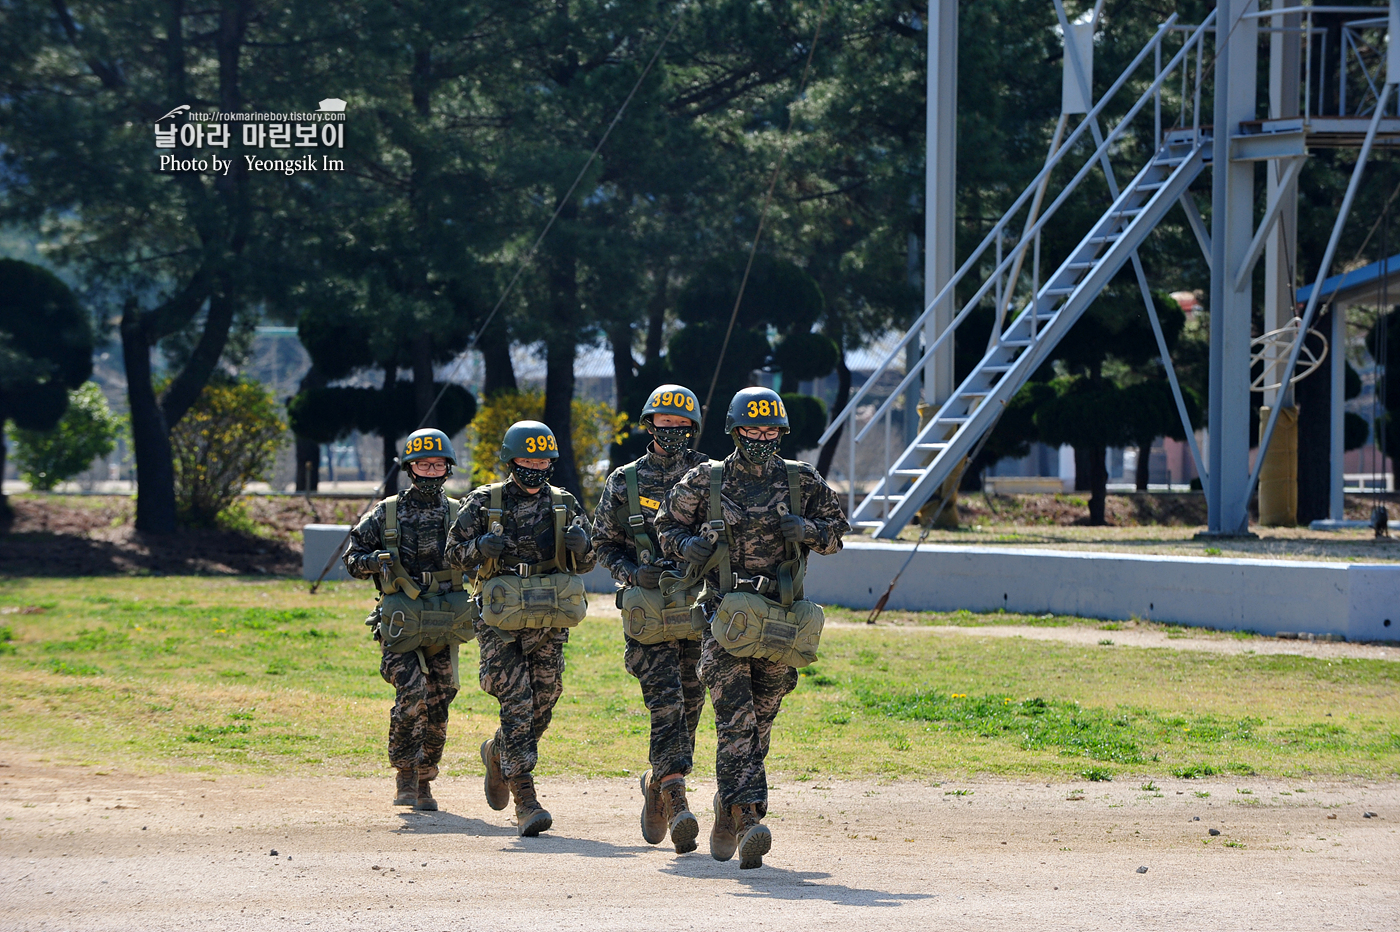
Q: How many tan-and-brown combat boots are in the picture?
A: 8